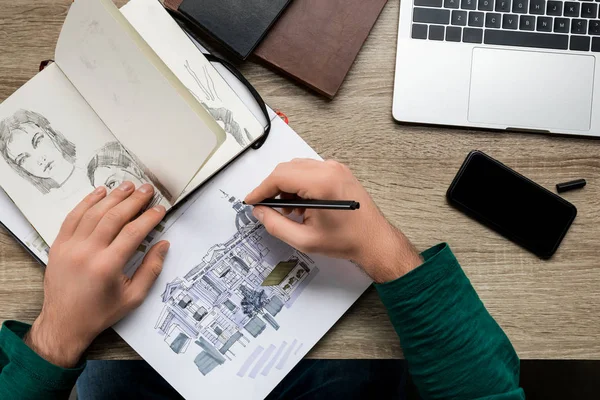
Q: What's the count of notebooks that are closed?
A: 2